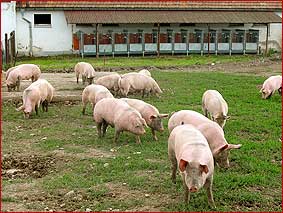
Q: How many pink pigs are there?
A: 14